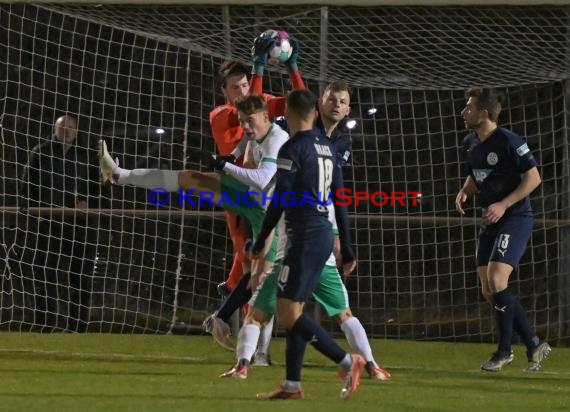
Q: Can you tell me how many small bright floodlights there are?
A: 3